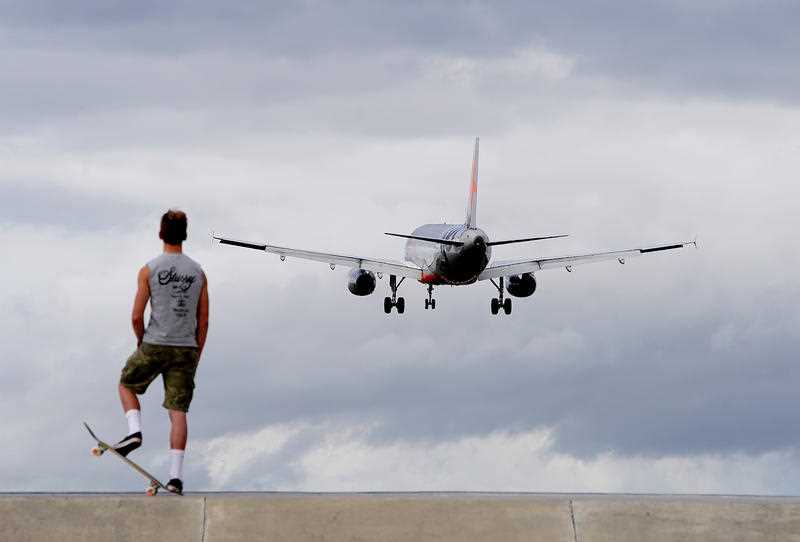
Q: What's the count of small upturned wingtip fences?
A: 2